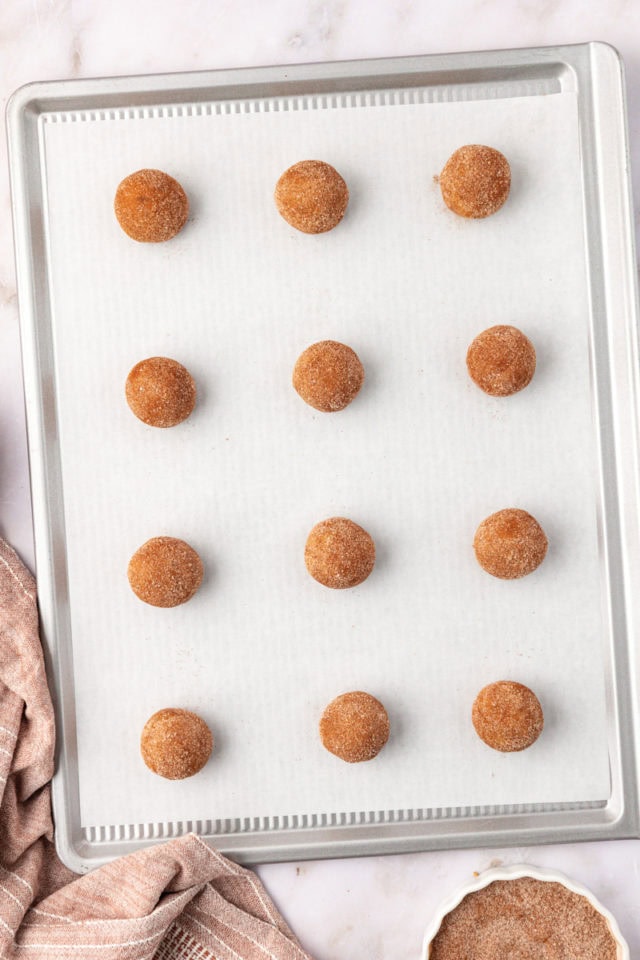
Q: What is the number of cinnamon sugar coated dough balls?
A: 12